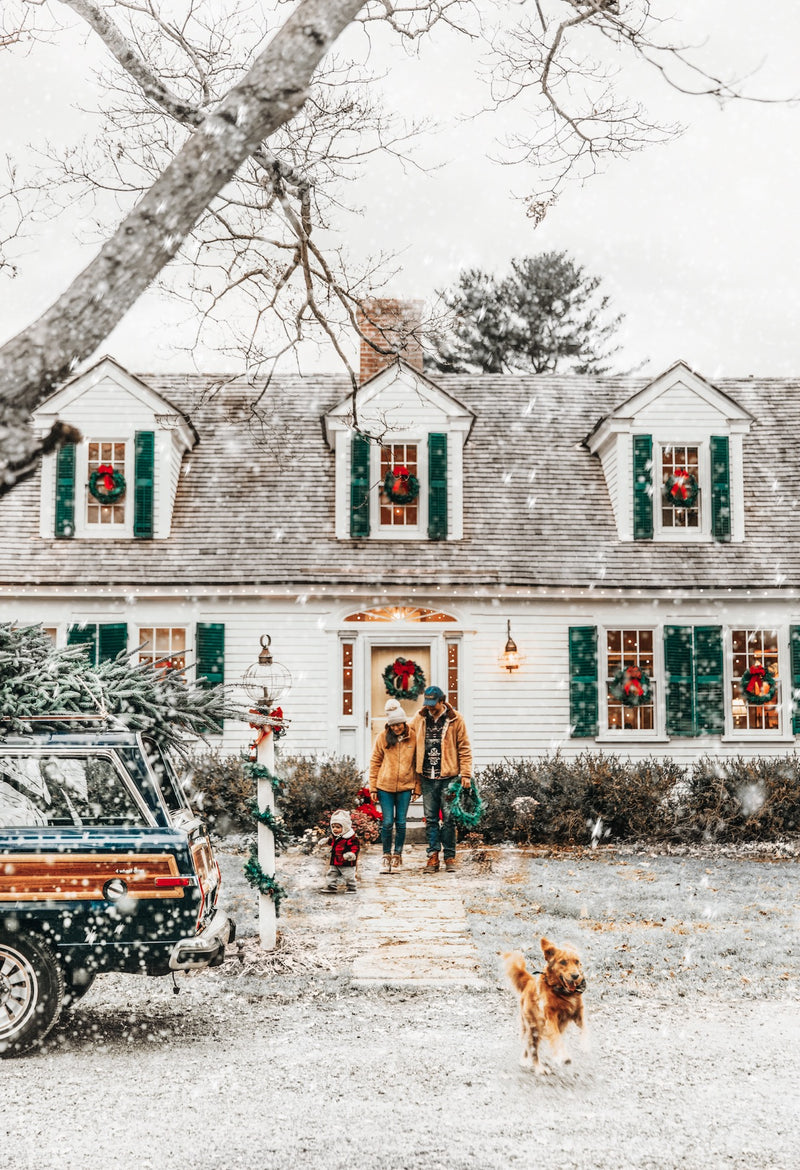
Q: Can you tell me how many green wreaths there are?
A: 7